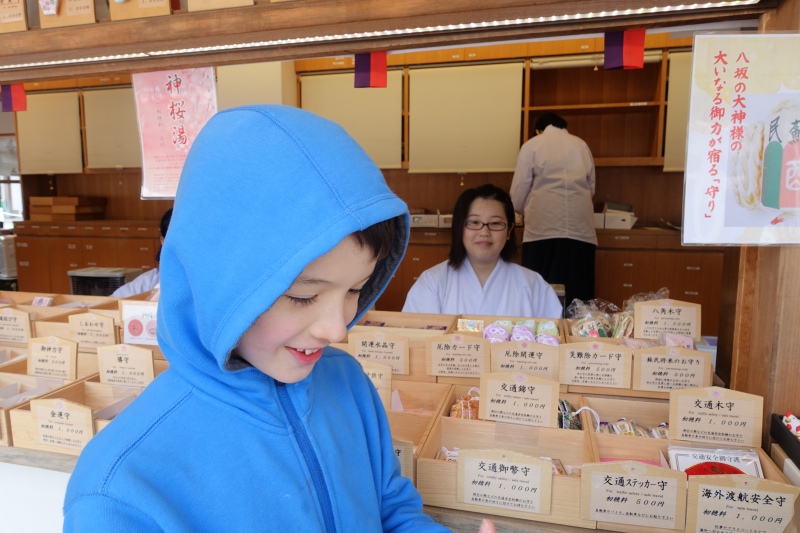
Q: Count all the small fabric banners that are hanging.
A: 3